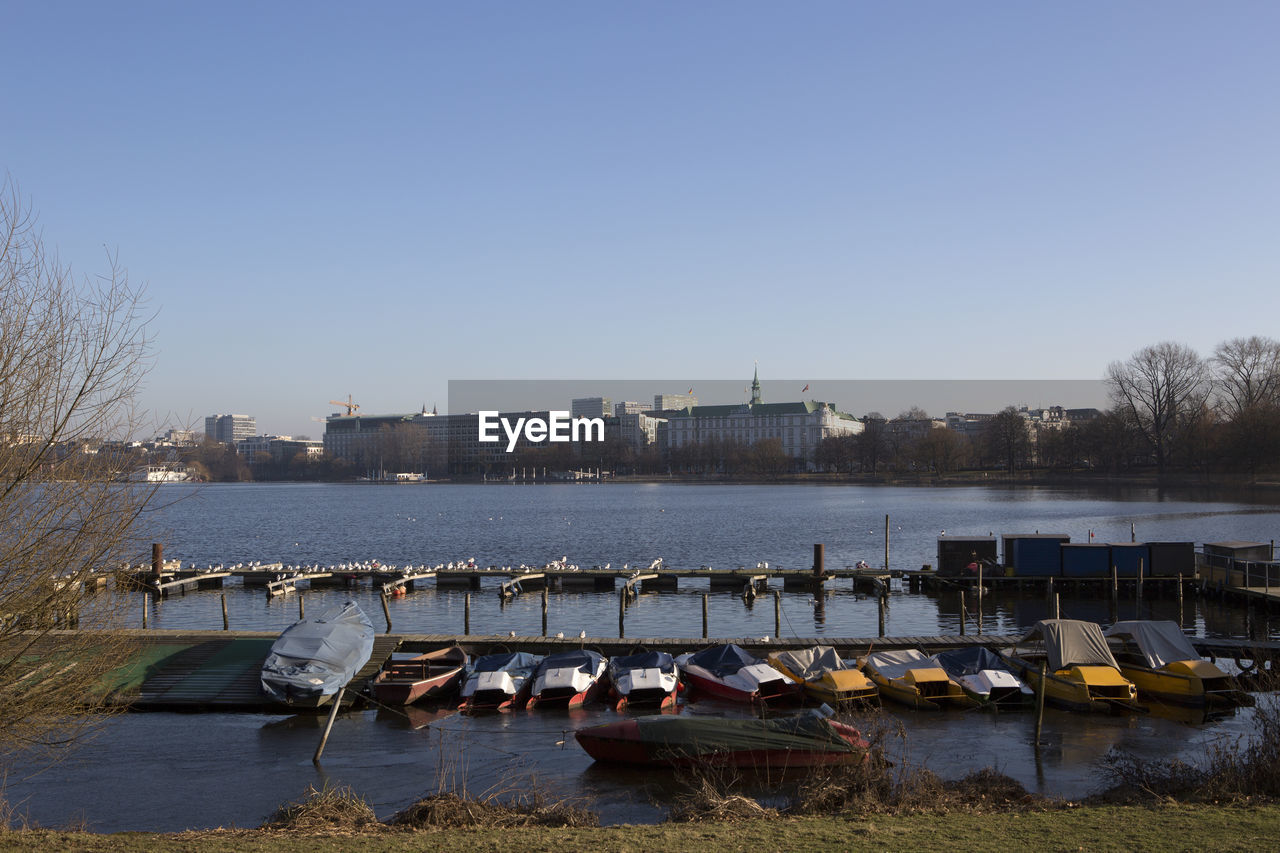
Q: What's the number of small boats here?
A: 12